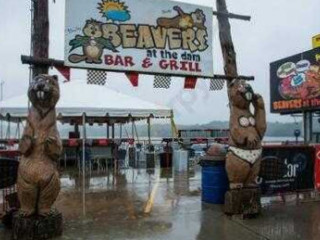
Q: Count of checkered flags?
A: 3